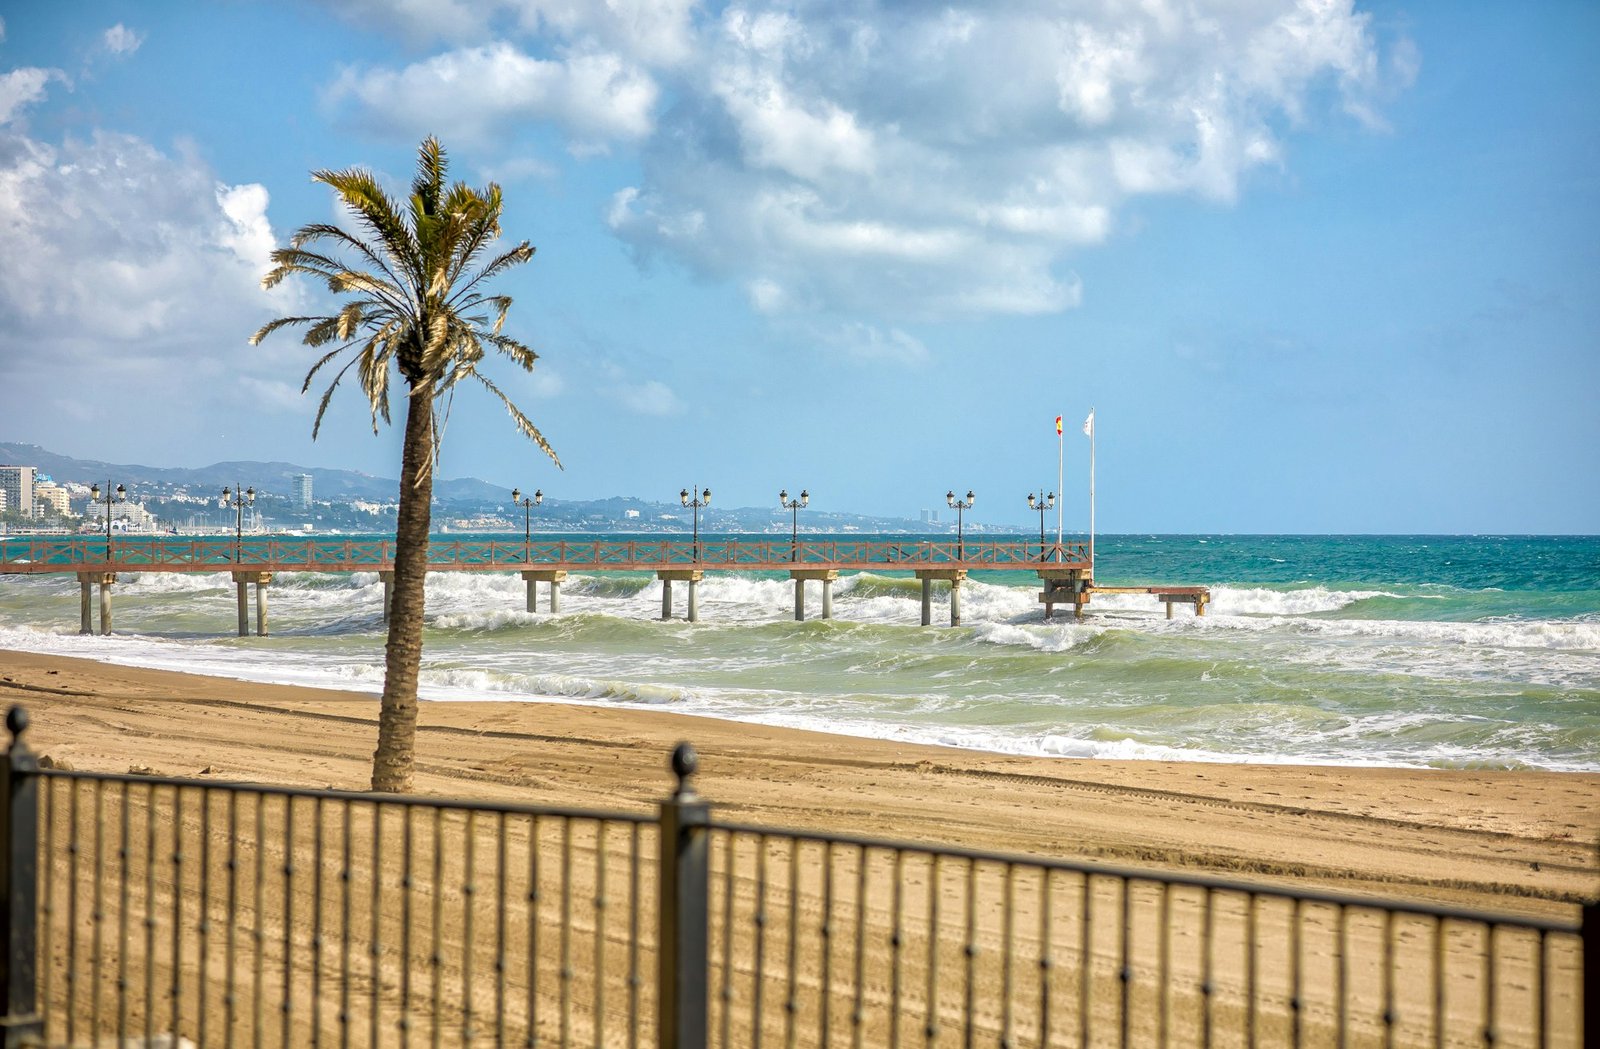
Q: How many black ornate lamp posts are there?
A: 7